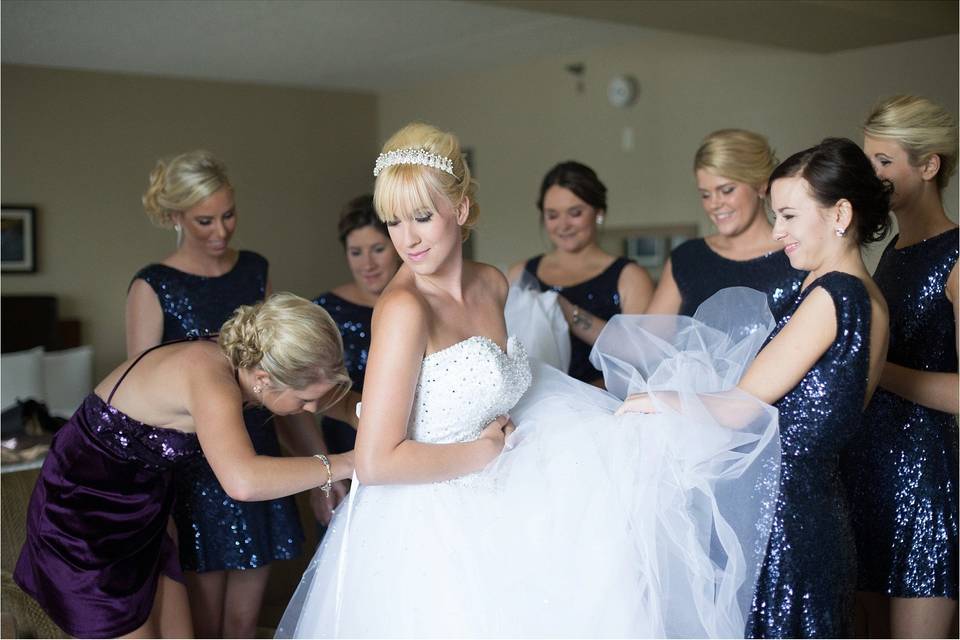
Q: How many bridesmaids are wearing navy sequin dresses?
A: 6